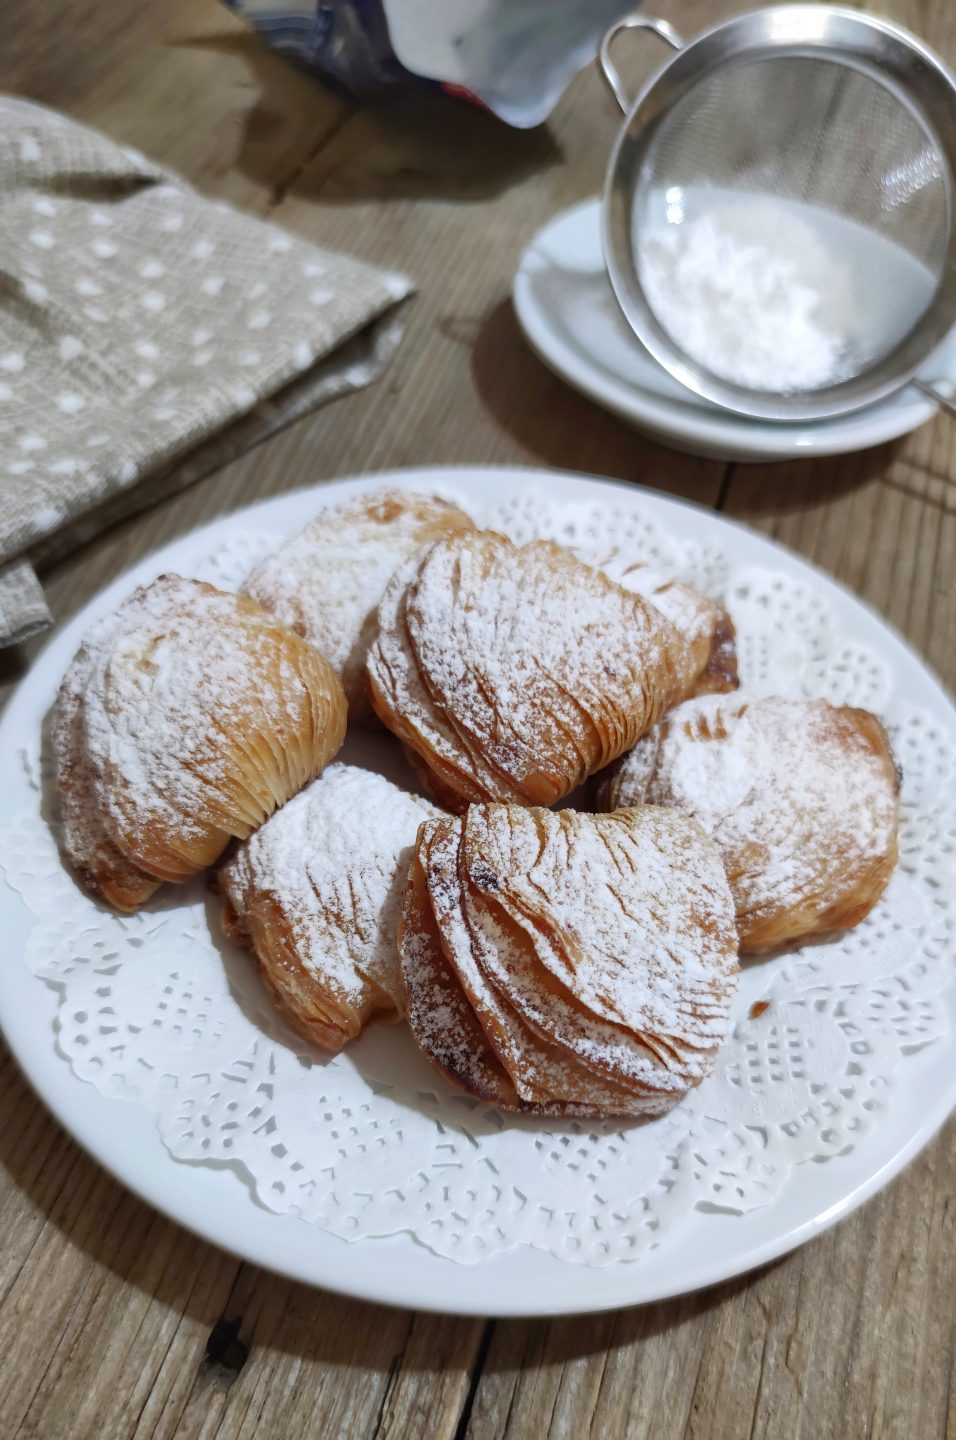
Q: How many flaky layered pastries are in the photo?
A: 7